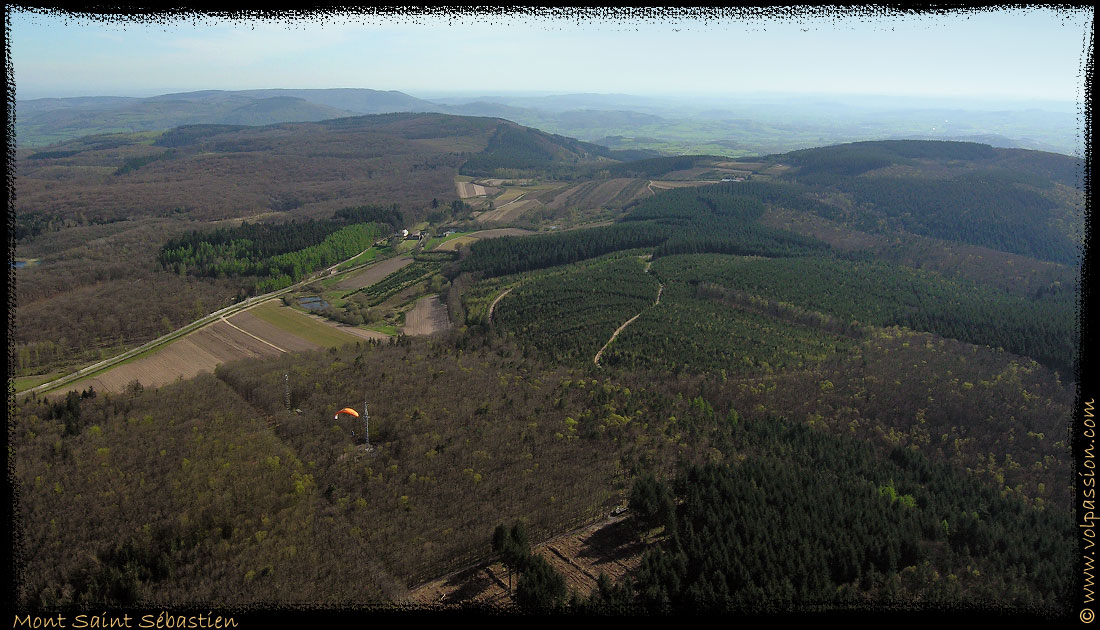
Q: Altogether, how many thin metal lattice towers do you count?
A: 2